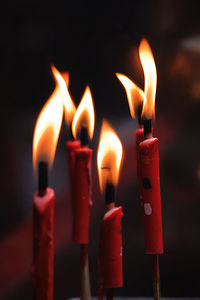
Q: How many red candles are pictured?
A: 6